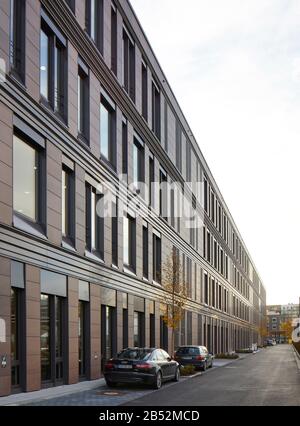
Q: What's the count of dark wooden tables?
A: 0